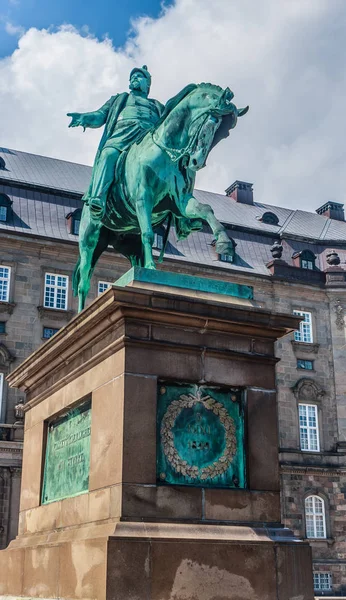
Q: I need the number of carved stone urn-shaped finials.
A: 2